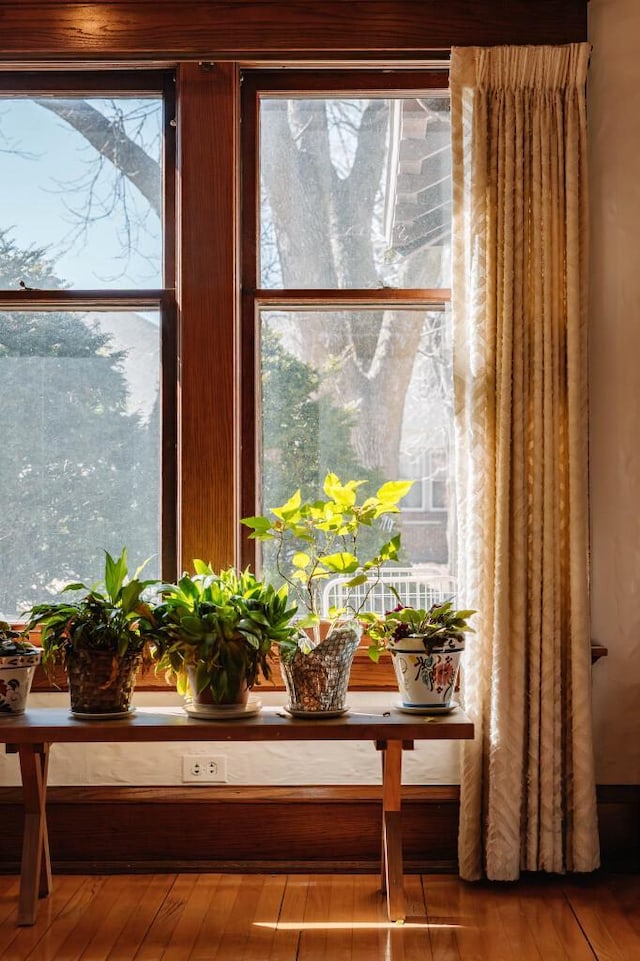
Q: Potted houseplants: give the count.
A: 5